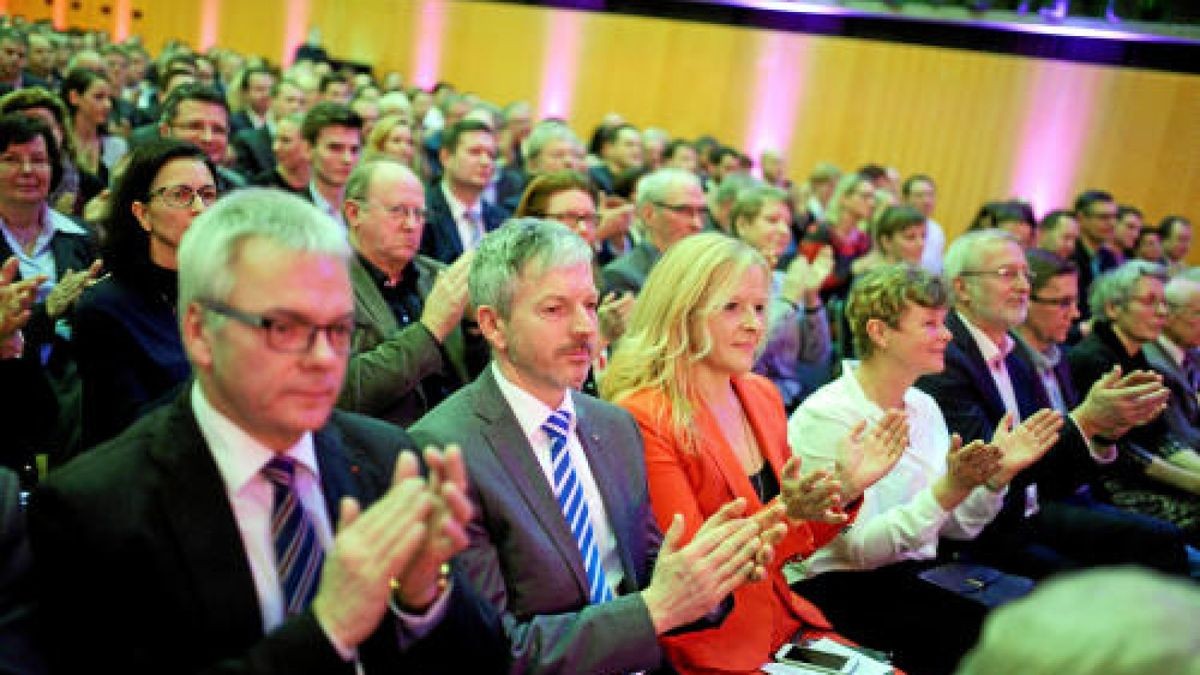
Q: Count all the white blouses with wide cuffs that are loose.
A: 1